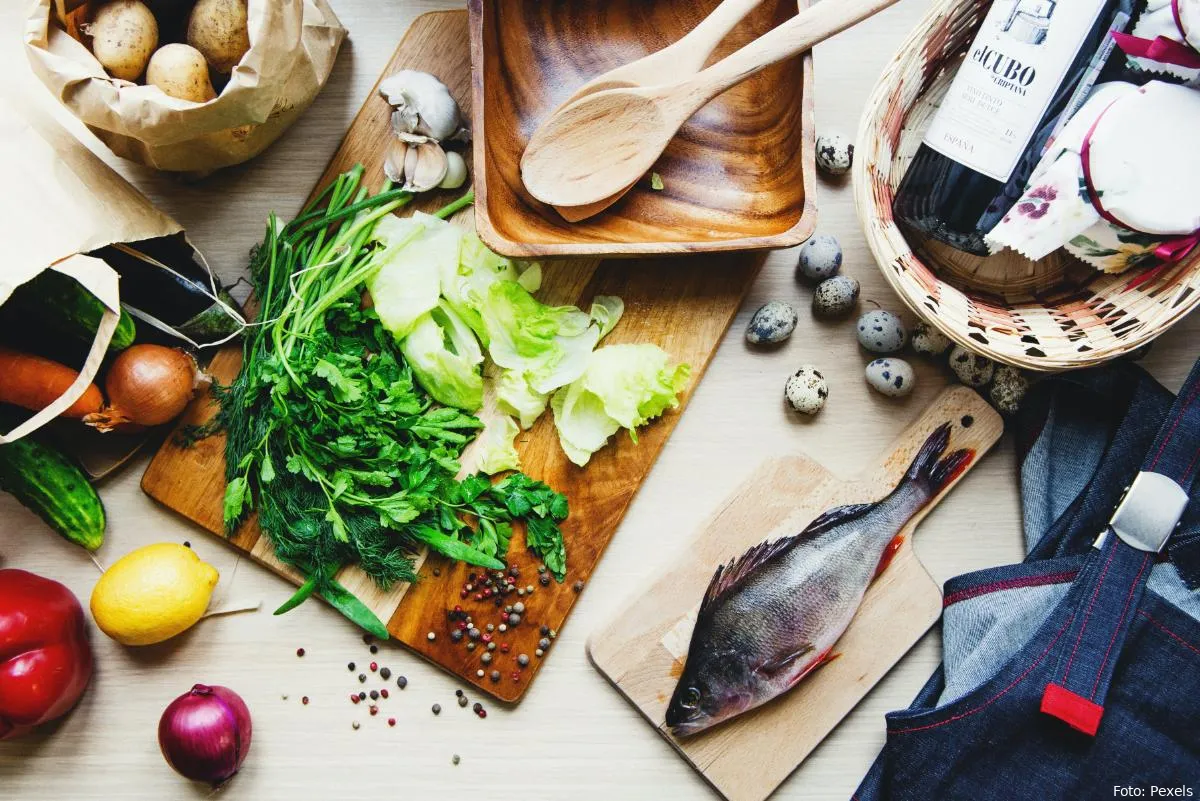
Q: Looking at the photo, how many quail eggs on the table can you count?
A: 10